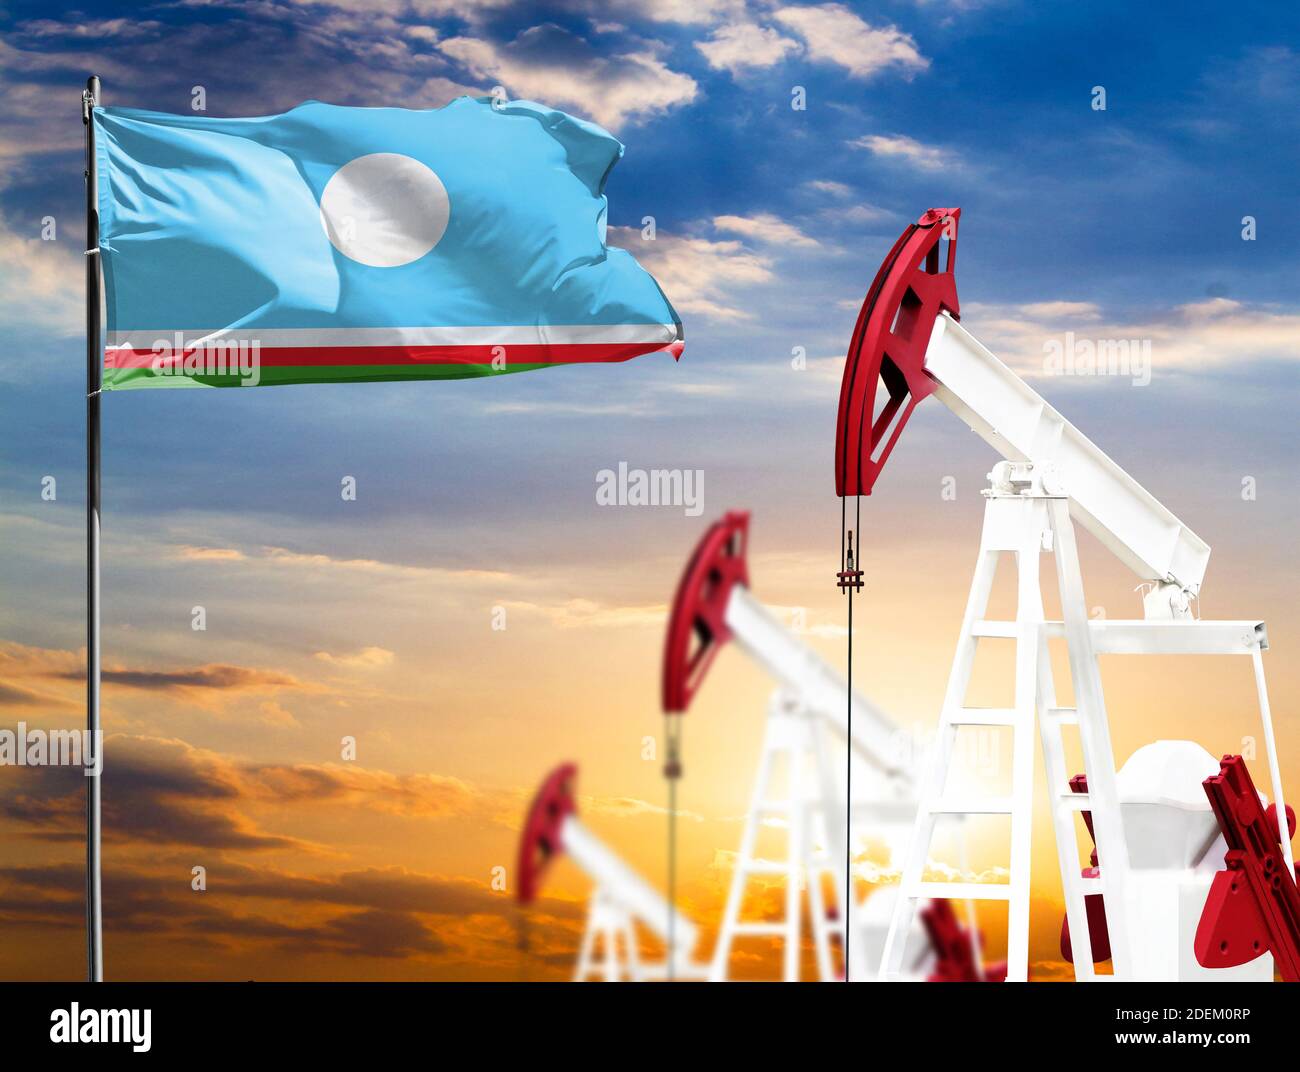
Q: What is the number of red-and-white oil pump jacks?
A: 3